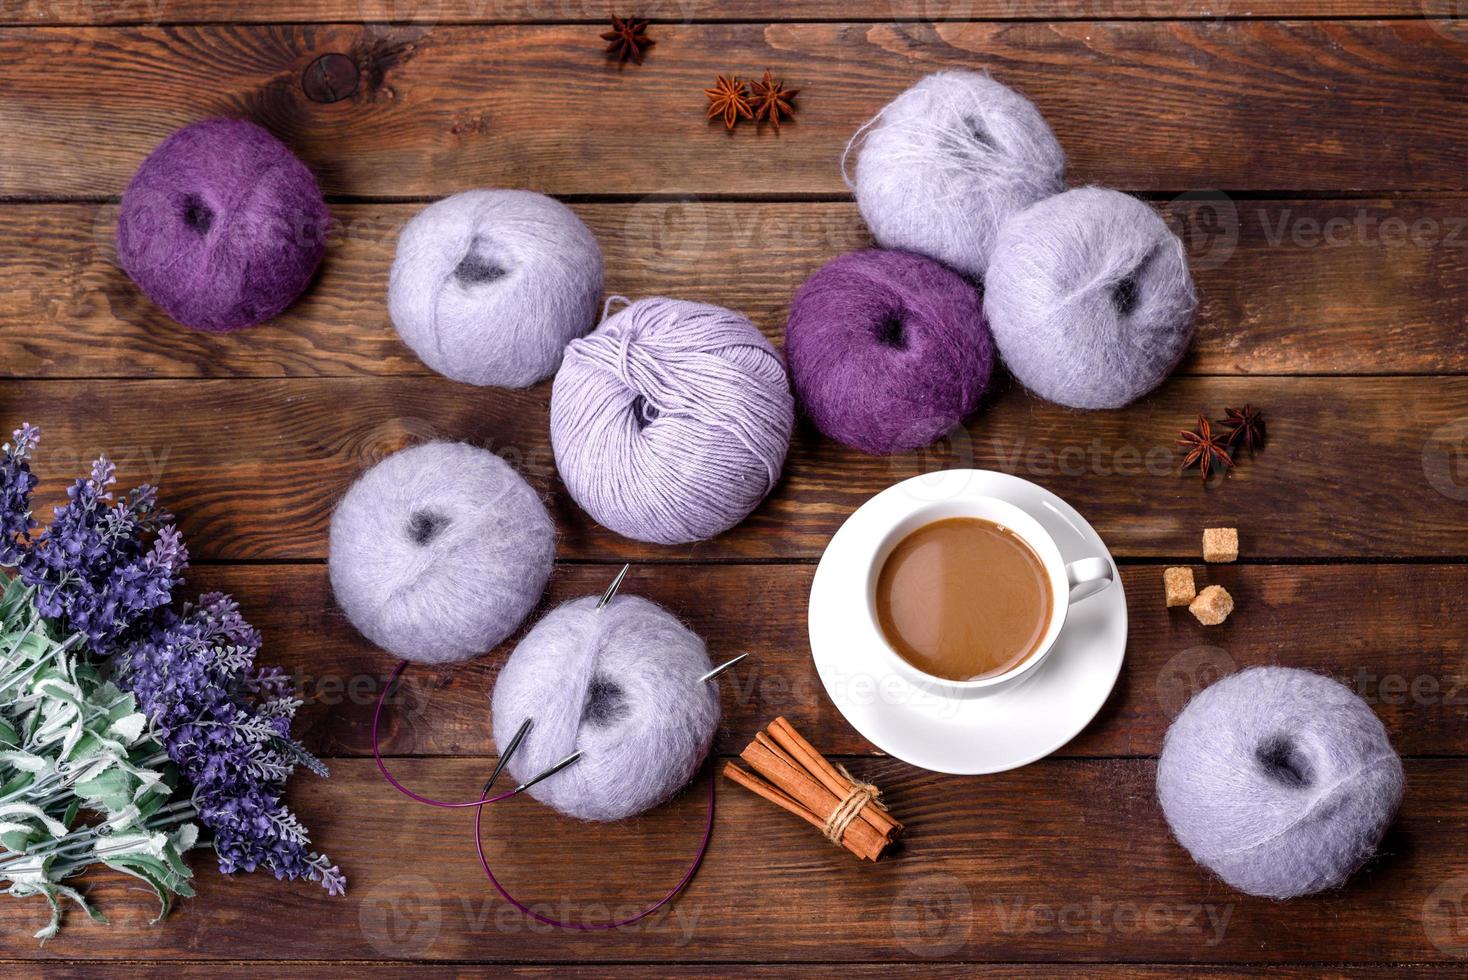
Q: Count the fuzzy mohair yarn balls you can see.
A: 8